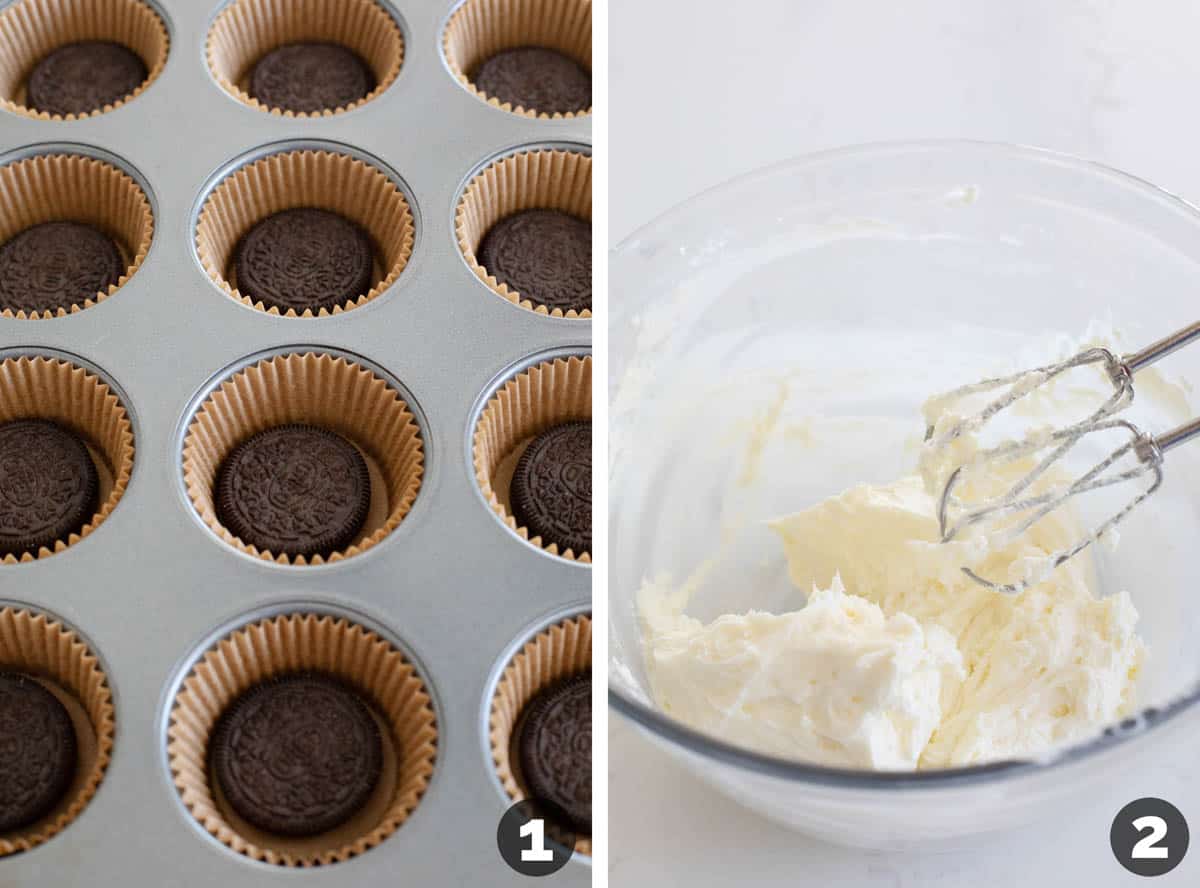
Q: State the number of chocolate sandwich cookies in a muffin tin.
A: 12